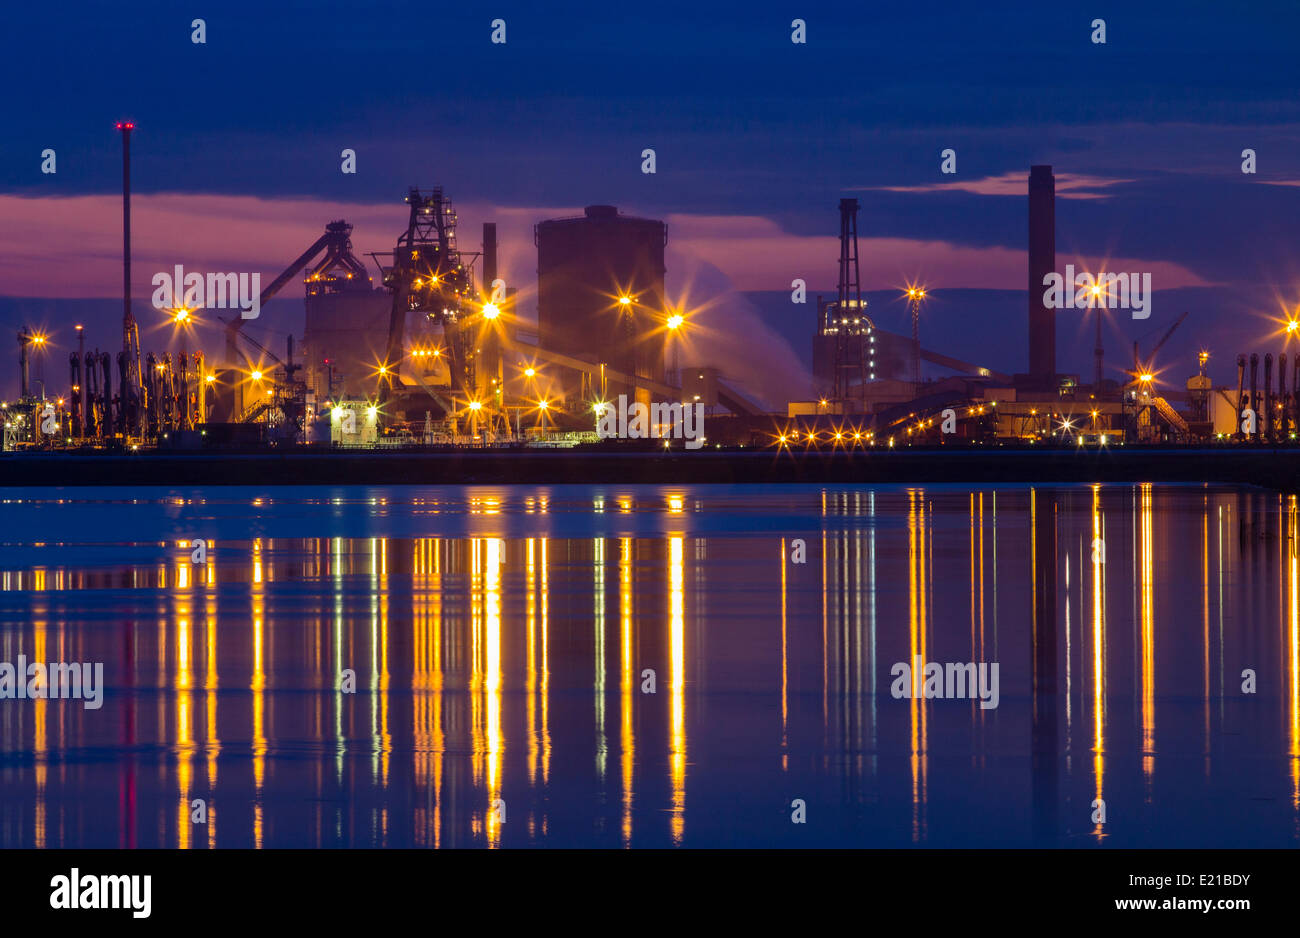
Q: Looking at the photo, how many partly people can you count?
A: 0